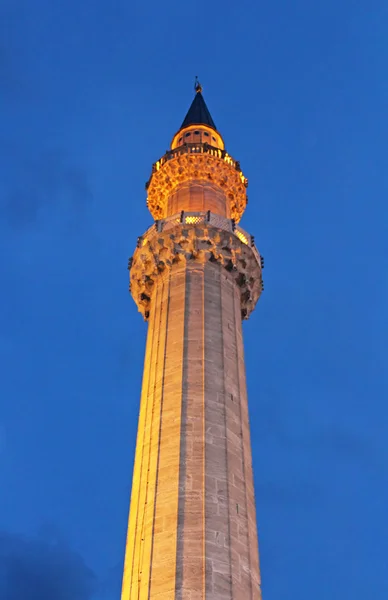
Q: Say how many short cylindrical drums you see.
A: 2